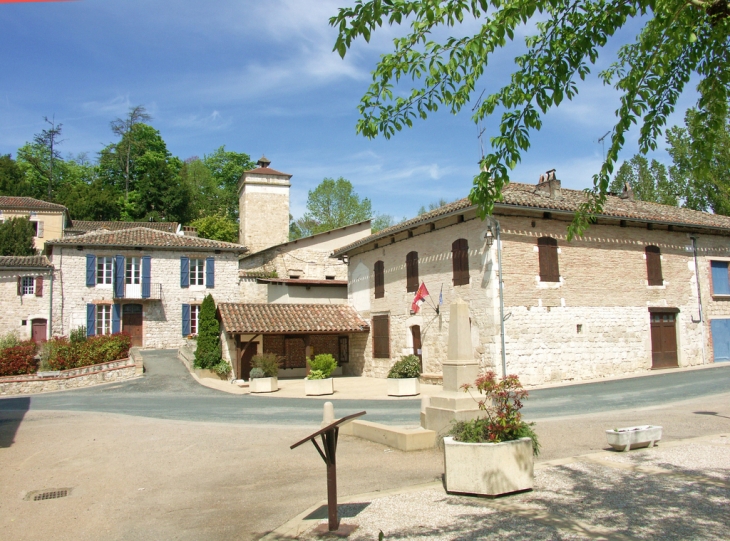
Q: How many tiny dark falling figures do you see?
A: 0